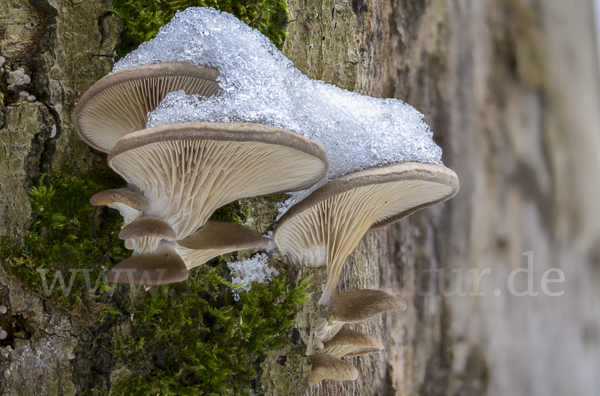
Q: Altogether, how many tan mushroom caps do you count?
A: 10